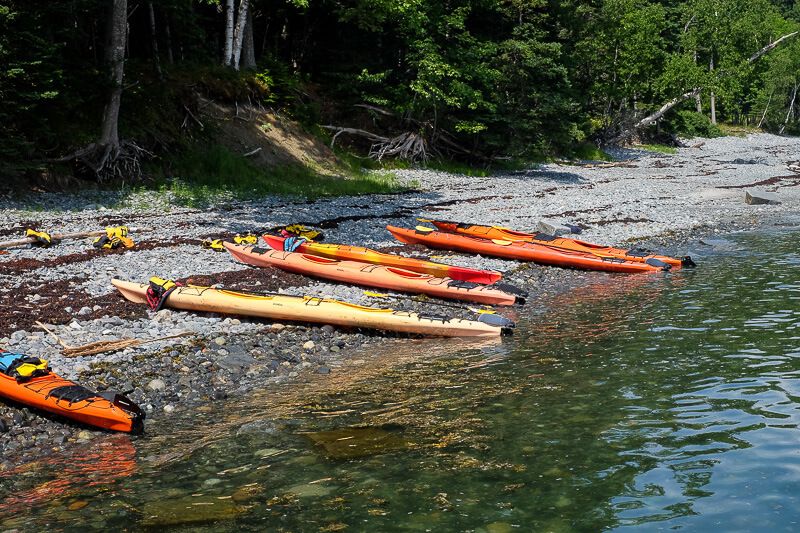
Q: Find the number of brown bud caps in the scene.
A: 0